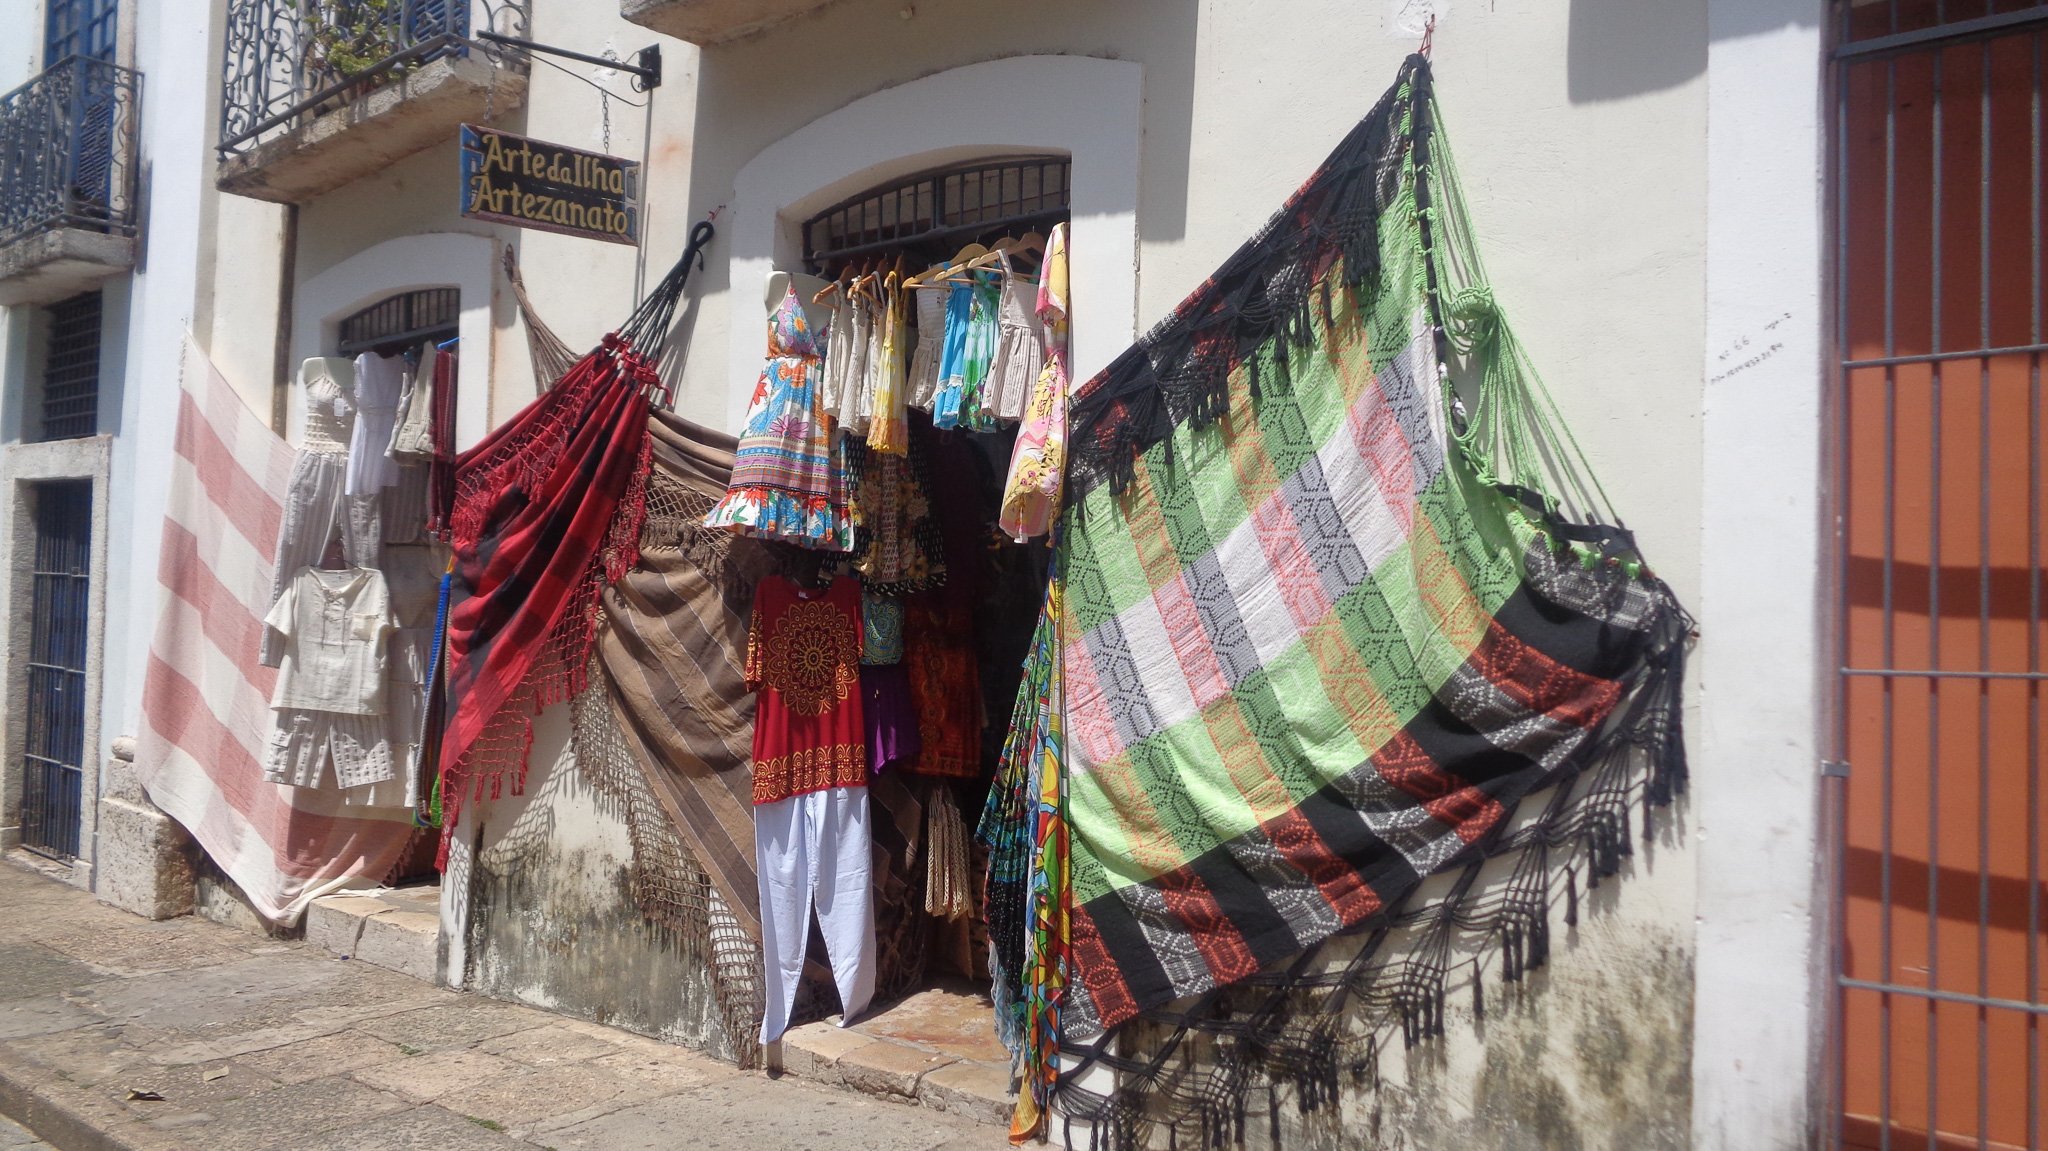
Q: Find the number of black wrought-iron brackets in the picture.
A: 1